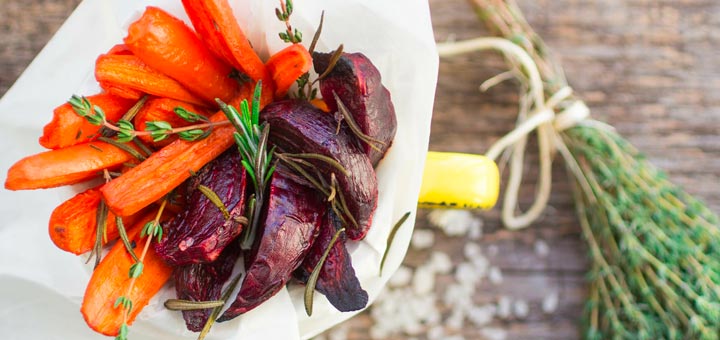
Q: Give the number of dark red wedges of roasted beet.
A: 6